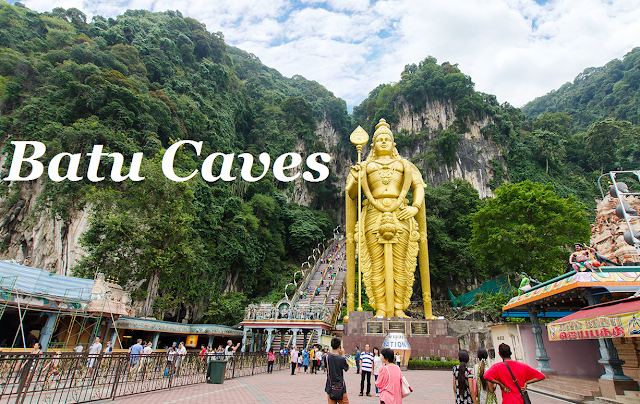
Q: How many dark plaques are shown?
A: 3